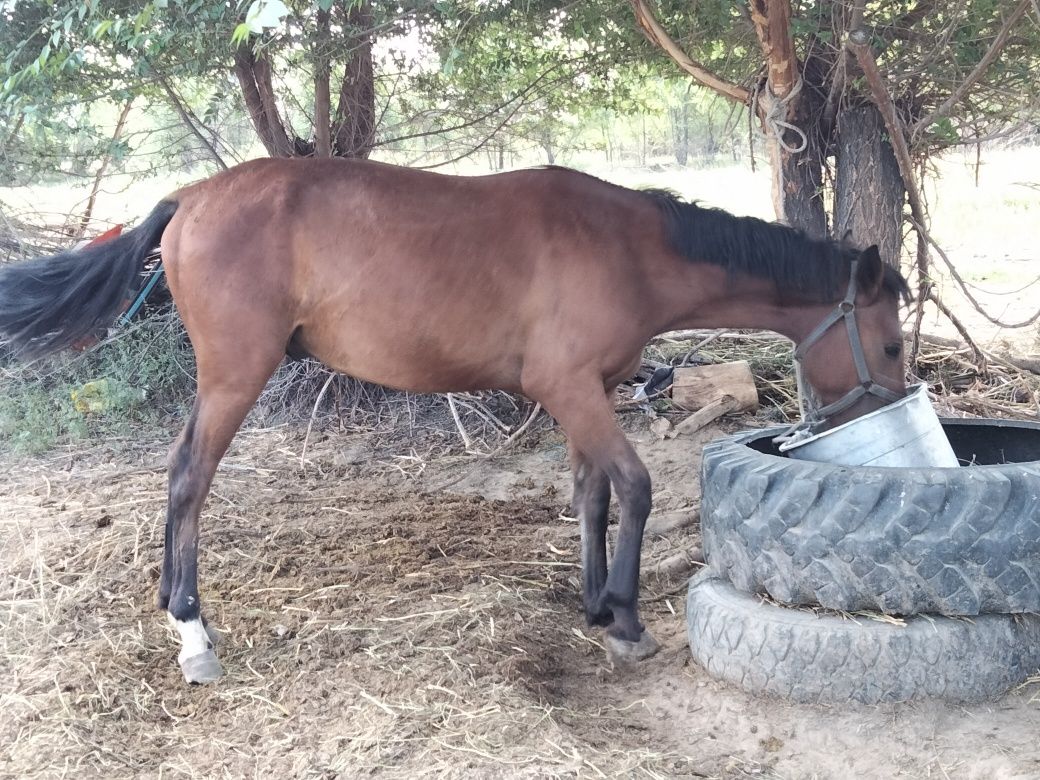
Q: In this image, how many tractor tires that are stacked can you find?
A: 2